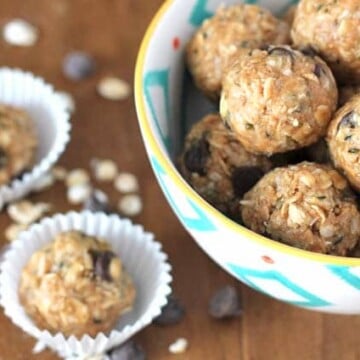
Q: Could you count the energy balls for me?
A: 8